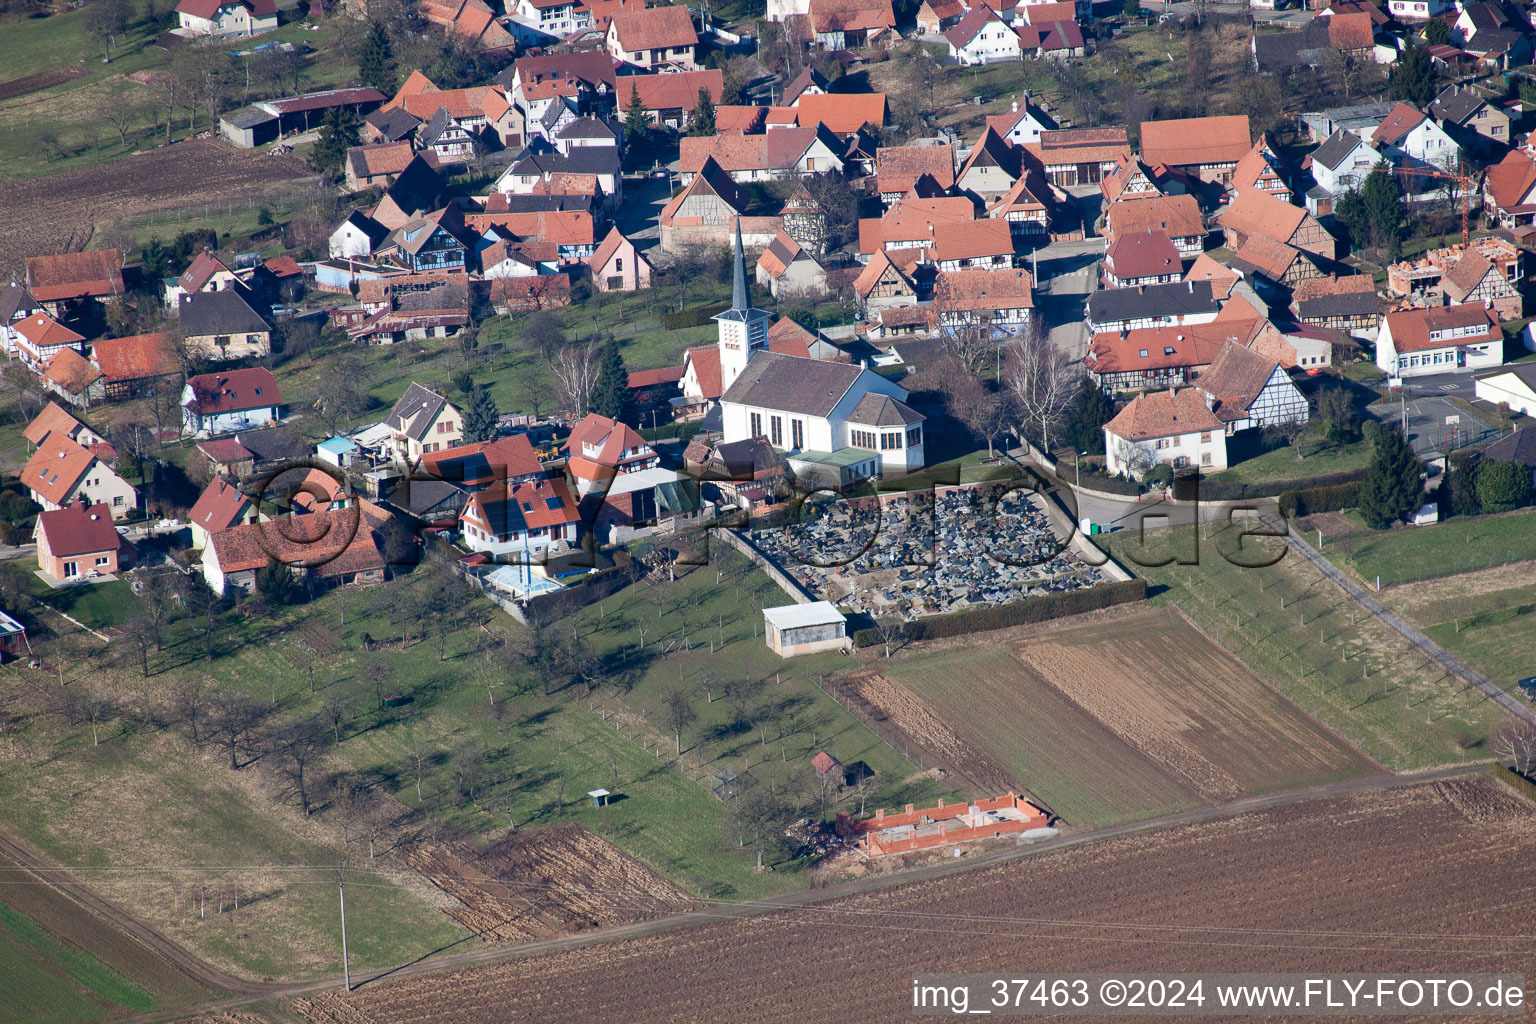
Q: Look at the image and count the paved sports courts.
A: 1